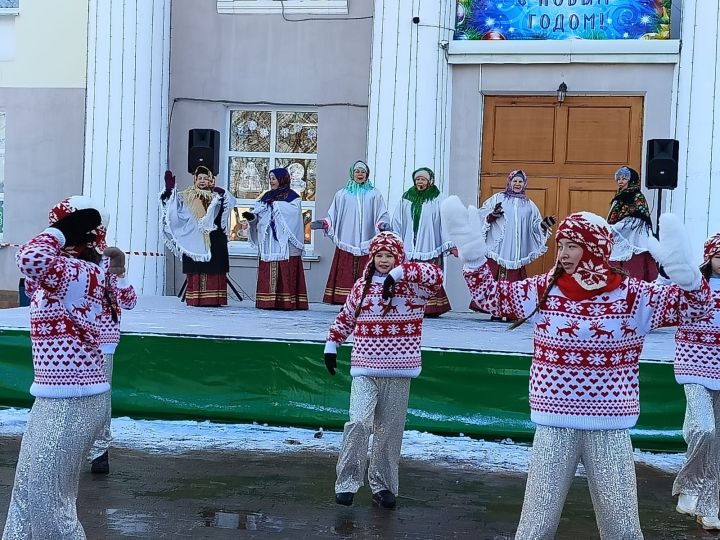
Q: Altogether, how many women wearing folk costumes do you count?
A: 6